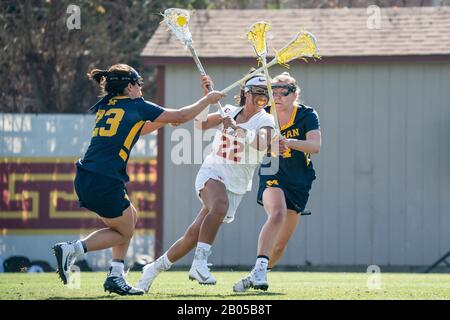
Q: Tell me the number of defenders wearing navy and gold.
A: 2